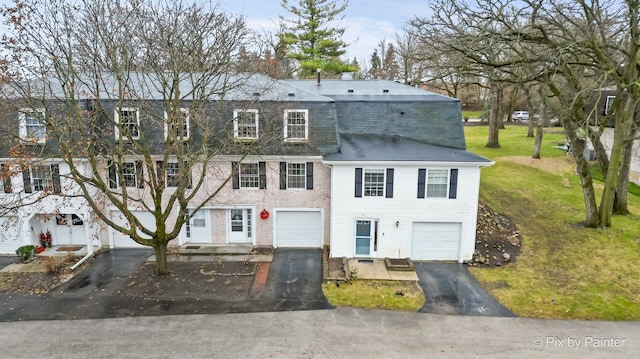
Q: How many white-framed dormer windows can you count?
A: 5